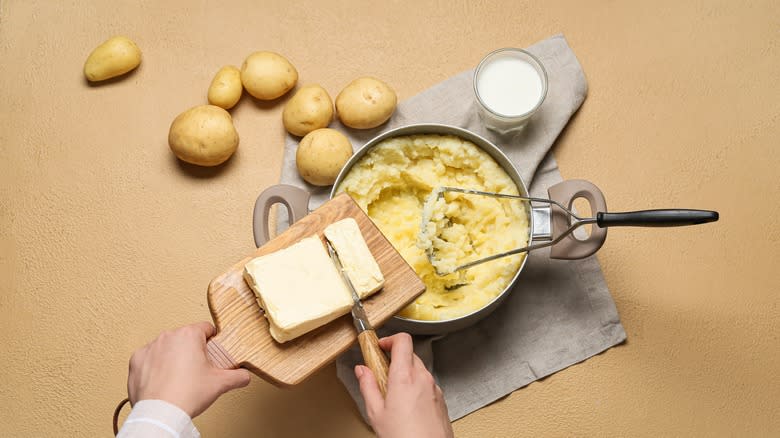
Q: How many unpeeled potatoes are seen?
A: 7